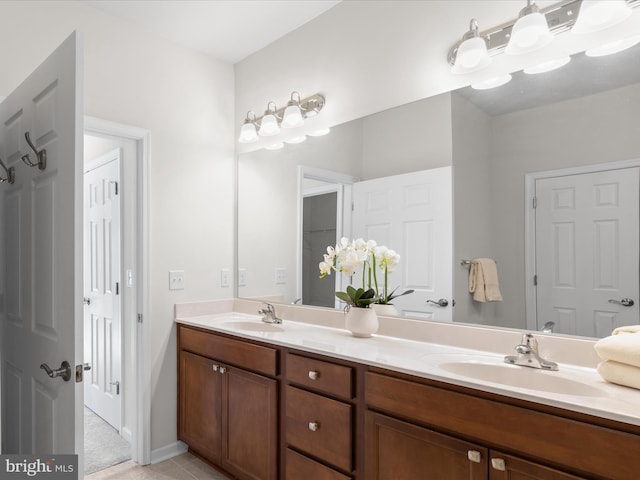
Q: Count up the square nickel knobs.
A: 6